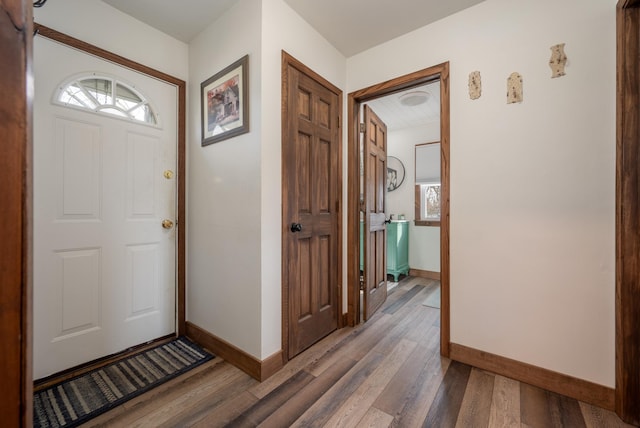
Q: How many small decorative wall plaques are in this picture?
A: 3